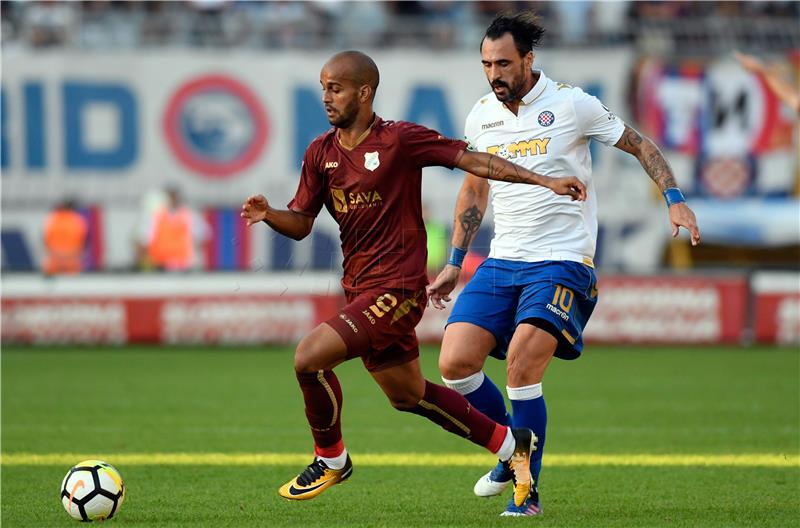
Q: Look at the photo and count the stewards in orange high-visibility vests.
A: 2